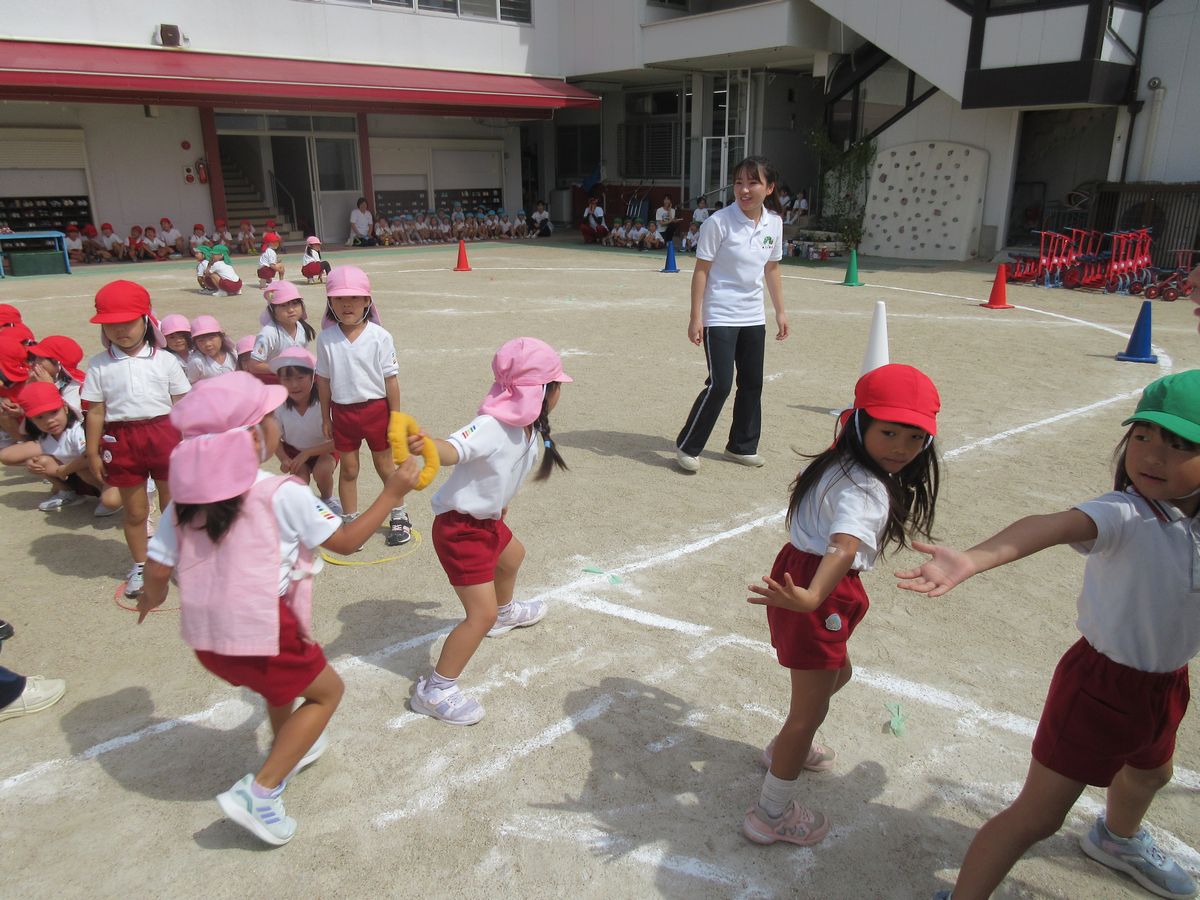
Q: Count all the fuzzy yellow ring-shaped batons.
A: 1